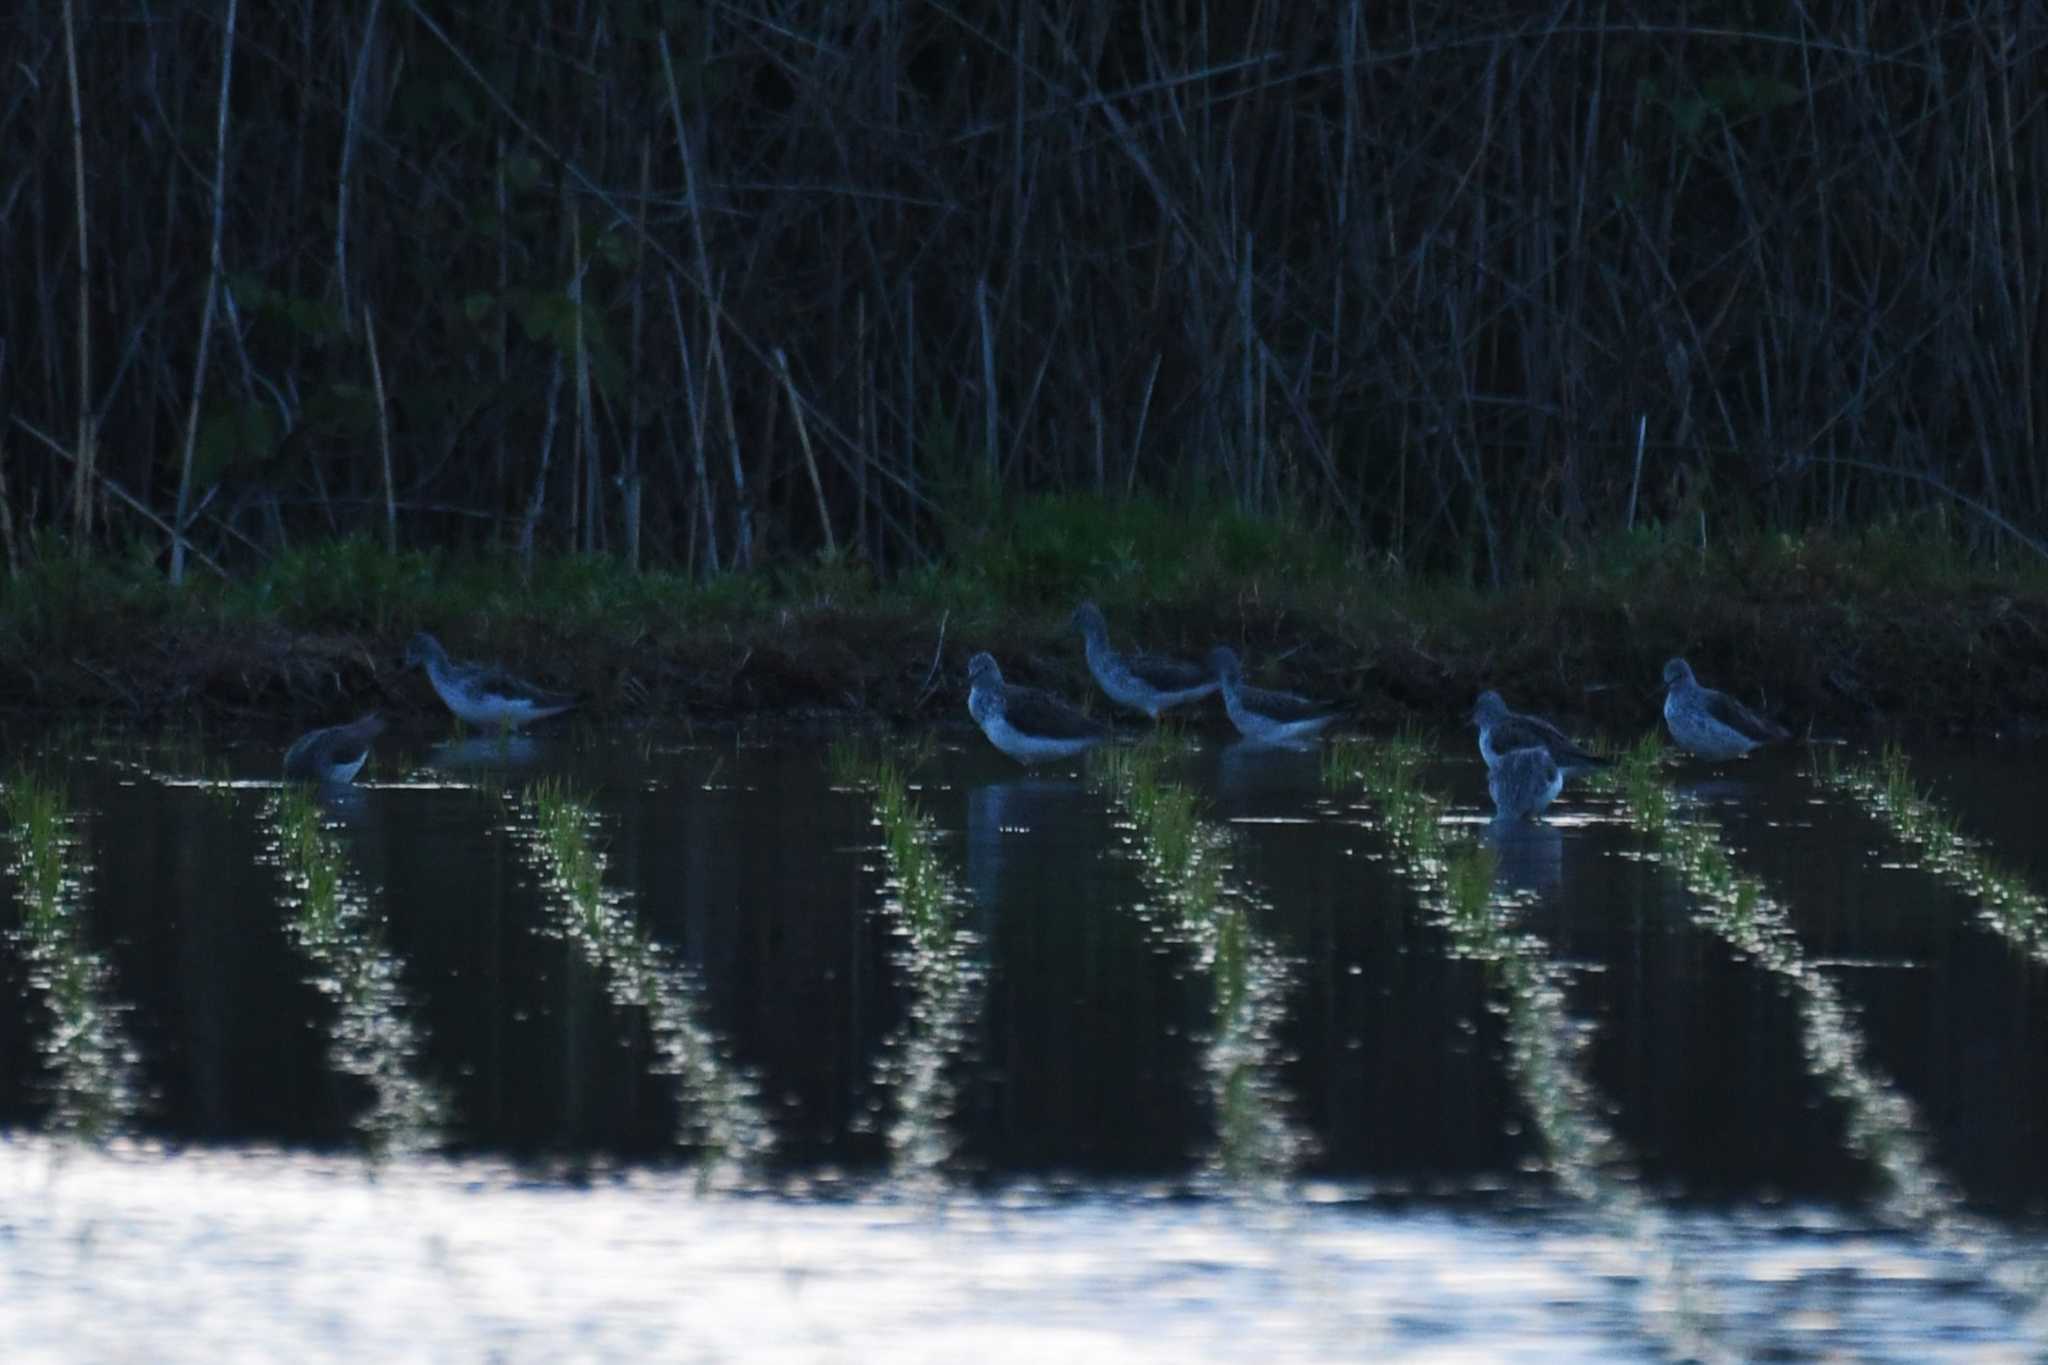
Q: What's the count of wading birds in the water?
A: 8